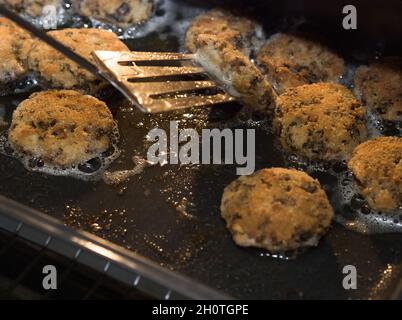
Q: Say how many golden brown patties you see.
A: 12